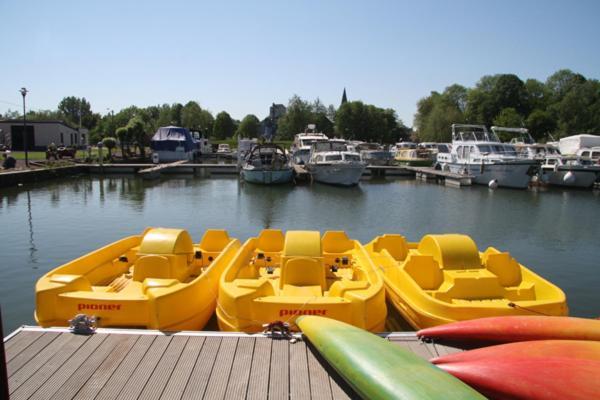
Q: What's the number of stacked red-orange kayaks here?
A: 3